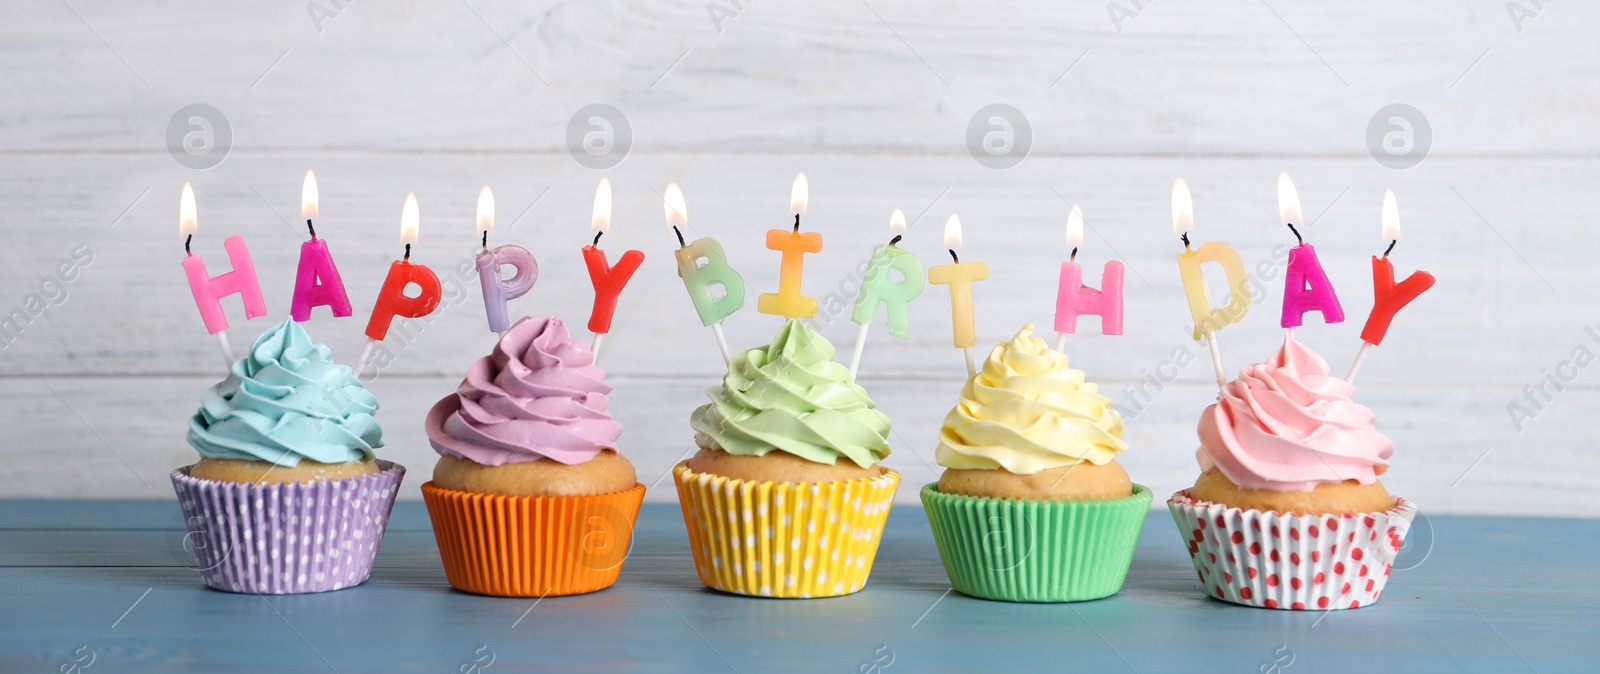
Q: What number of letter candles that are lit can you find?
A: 13